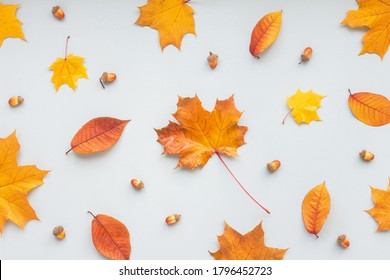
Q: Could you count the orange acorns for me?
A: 11